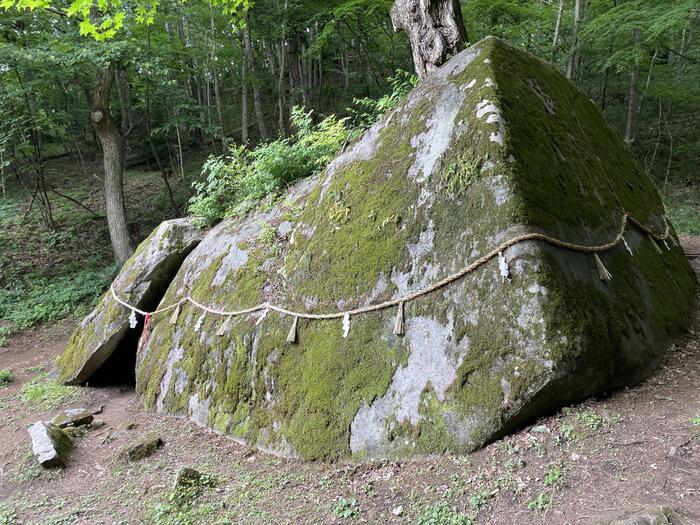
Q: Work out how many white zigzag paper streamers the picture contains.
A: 7